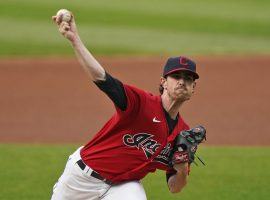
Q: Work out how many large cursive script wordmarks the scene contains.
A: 1